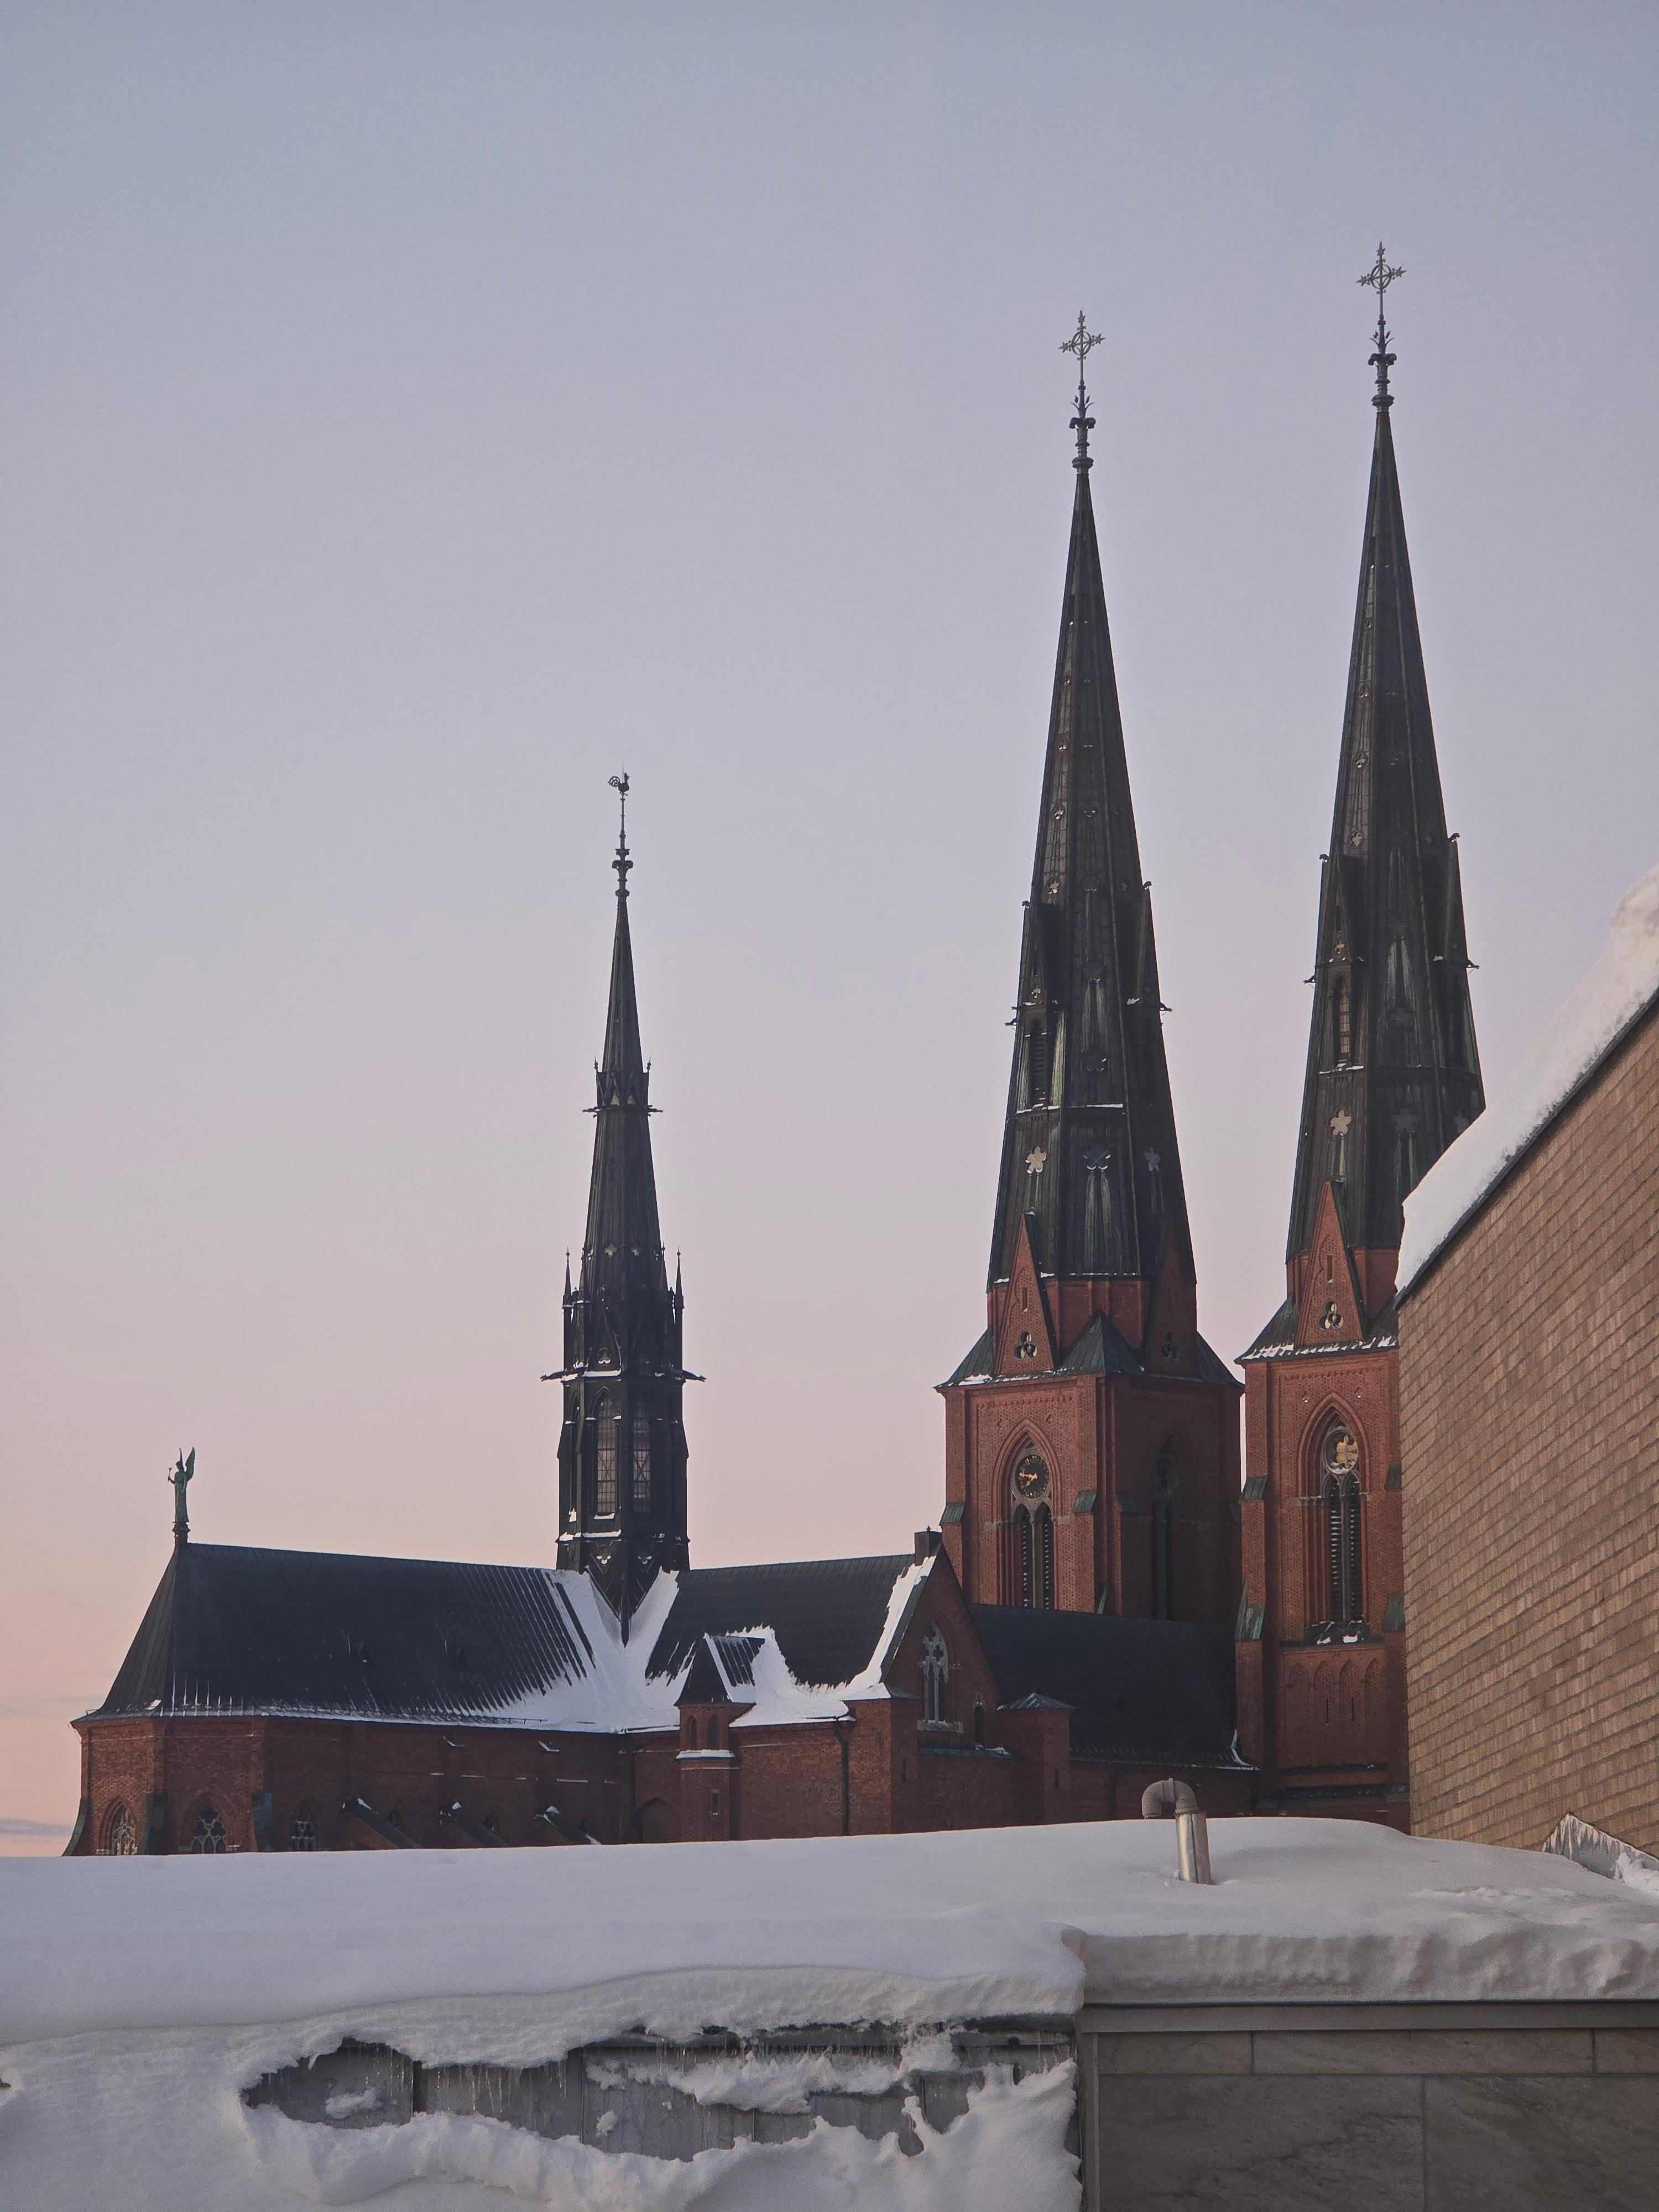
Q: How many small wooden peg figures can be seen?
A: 0